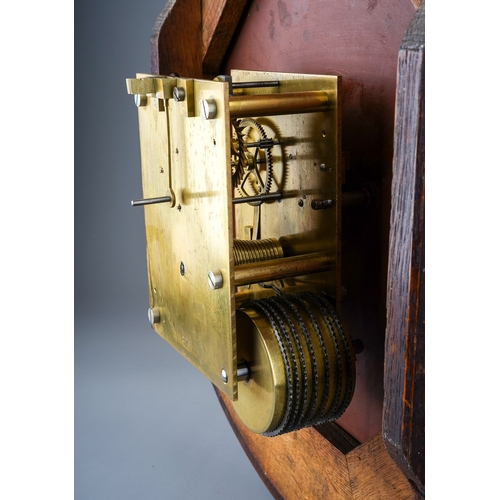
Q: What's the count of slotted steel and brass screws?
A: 5